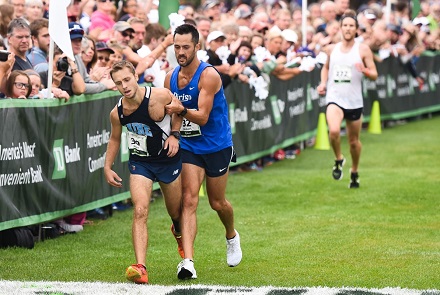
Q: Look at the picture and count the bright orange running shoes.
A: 2